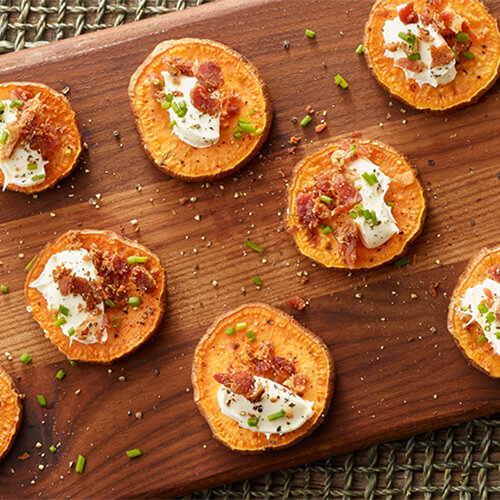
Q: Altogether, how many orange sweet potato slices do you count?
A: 8